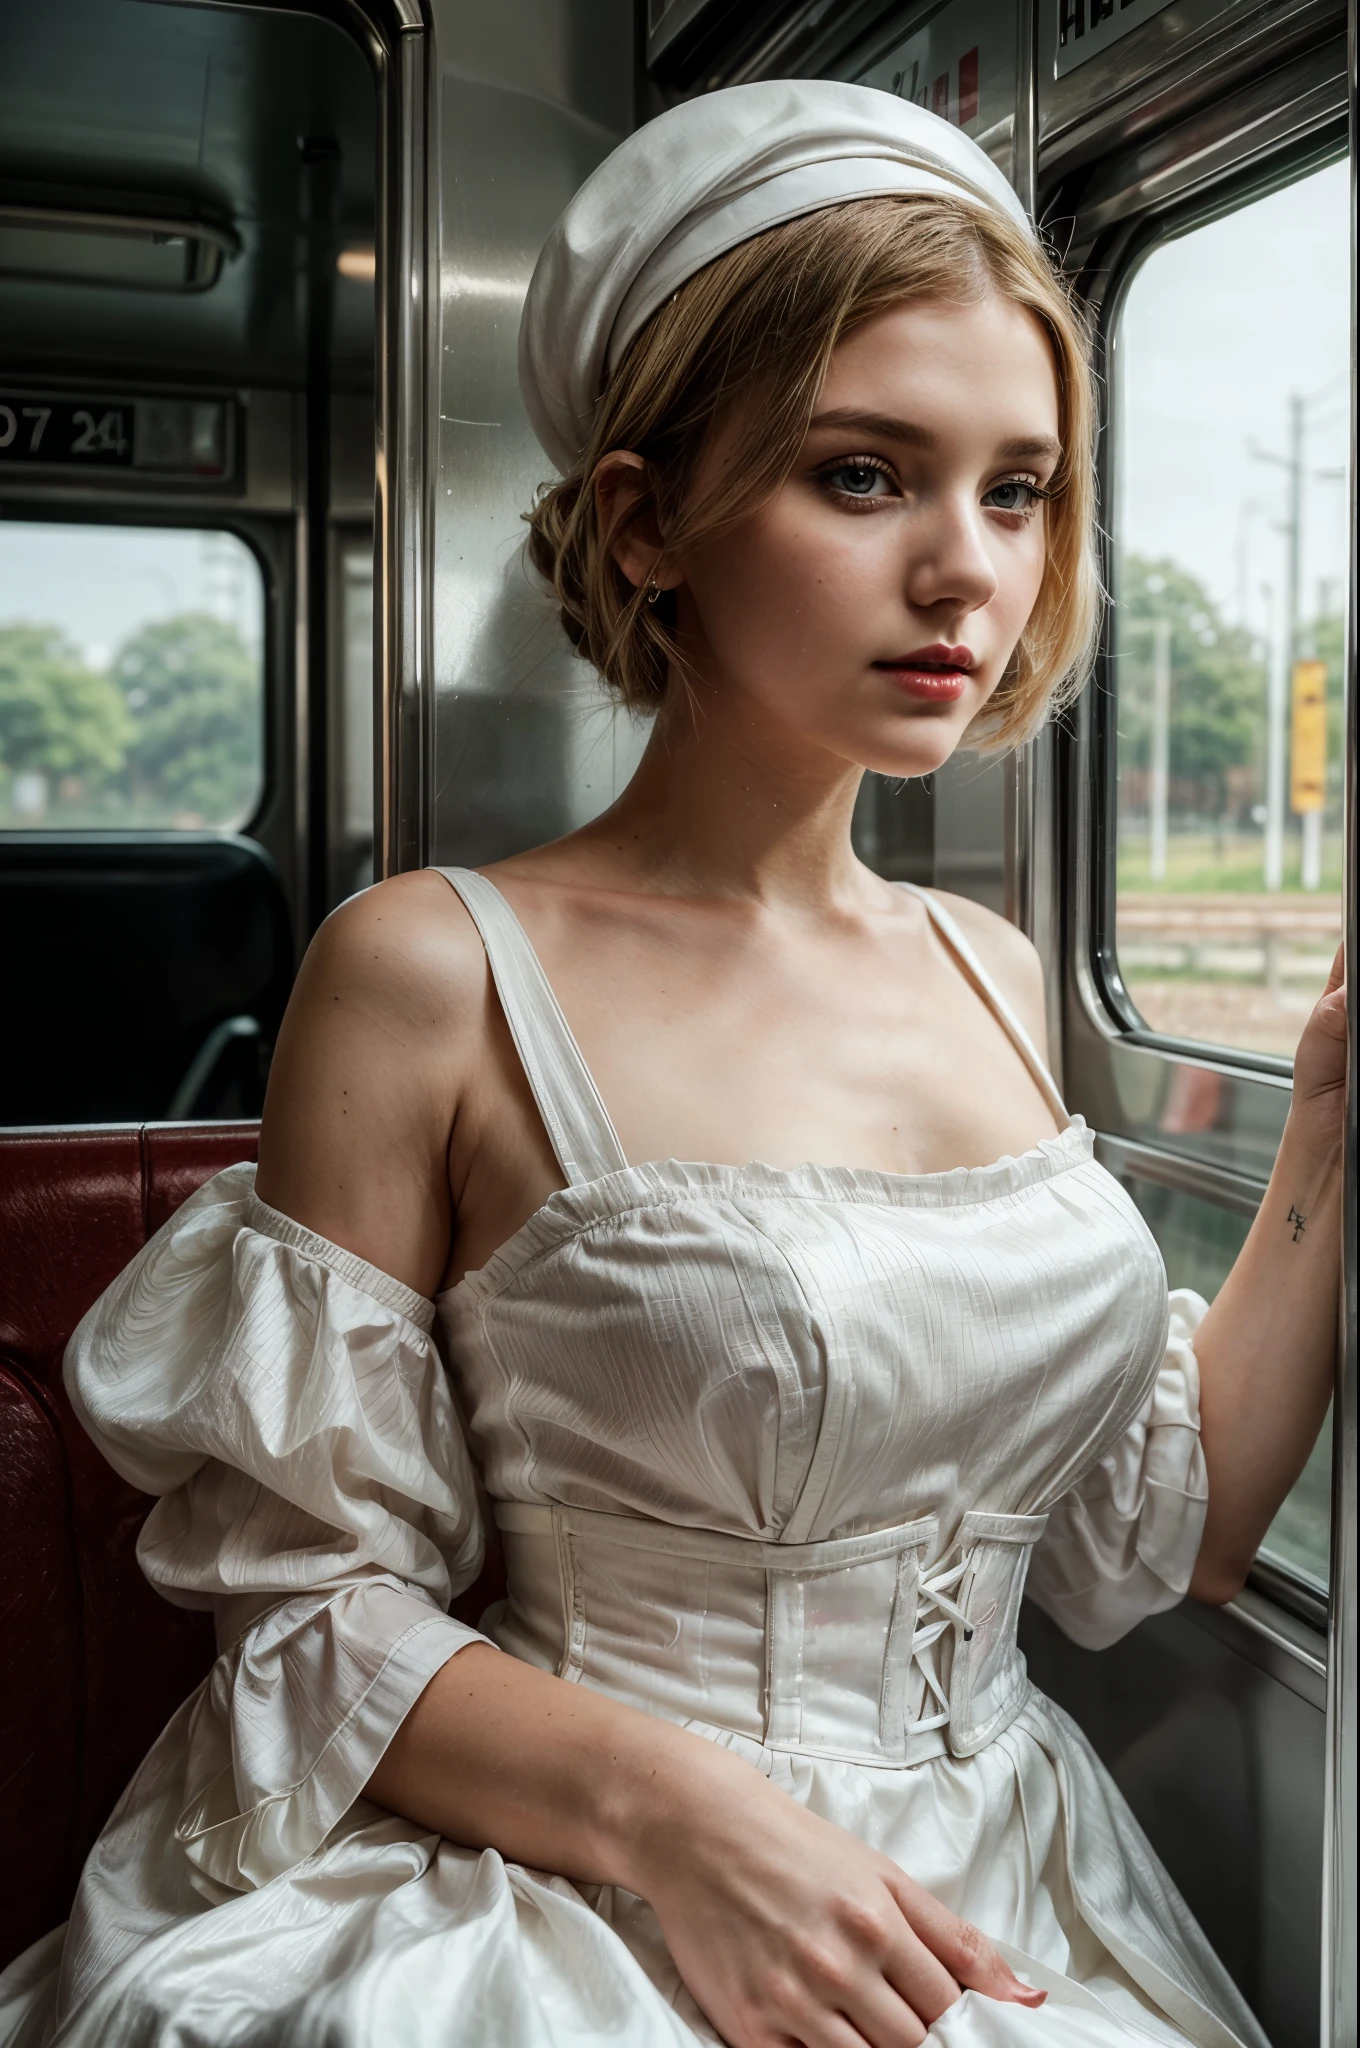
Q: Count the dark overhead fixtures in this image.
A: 1